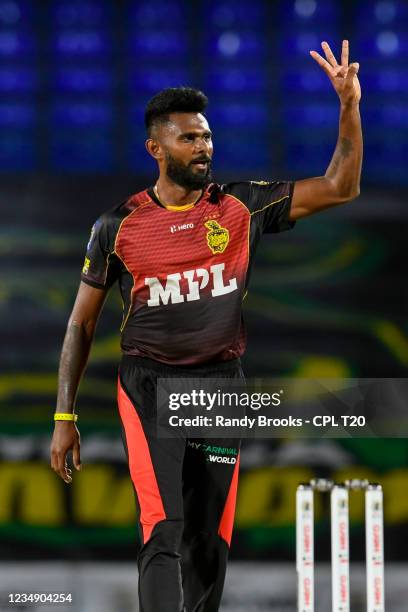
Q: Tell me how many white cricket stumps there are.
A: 3